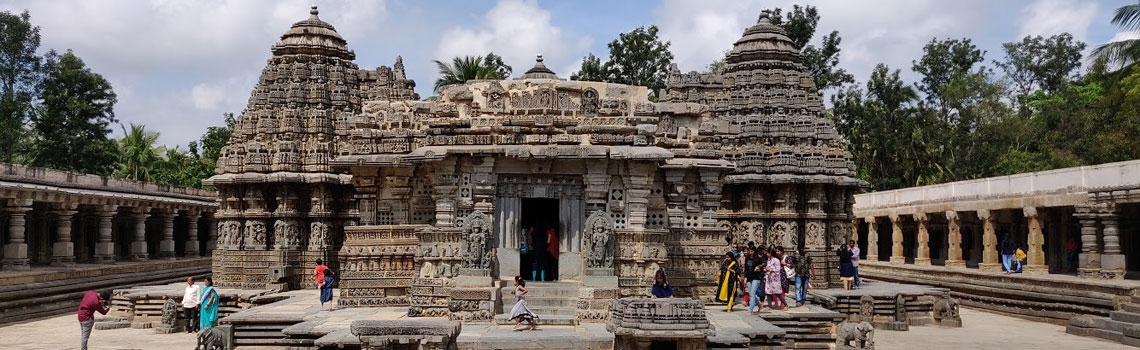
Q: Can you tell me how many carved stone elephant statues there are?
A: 3